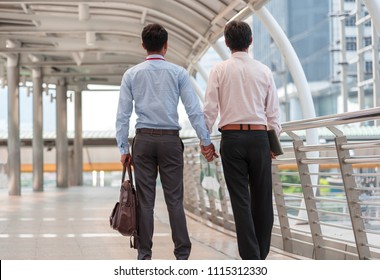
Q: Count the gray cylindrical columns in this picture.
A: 4